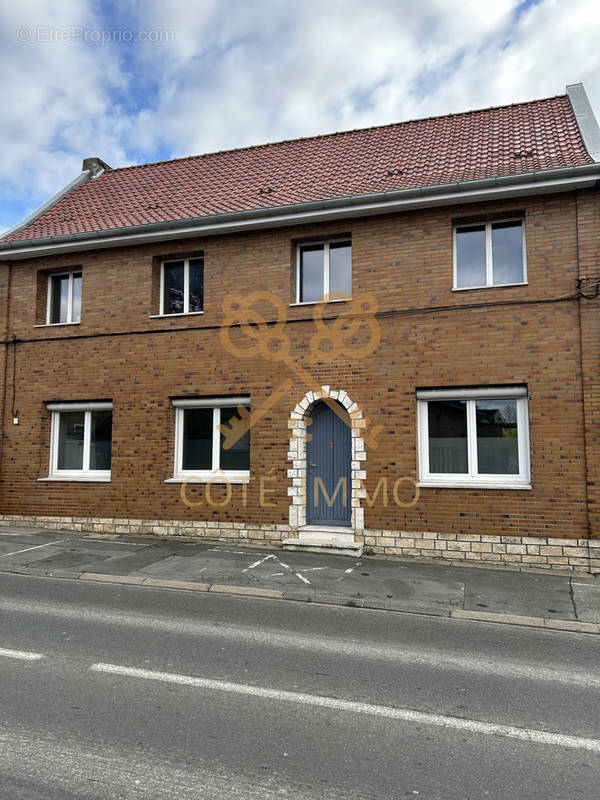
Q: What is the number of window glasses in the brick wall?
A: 14